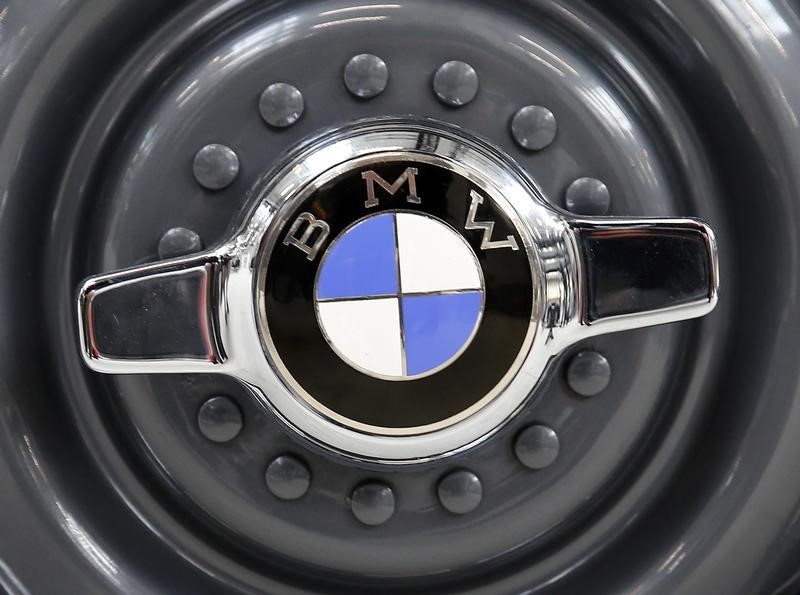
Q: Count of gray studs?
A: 13